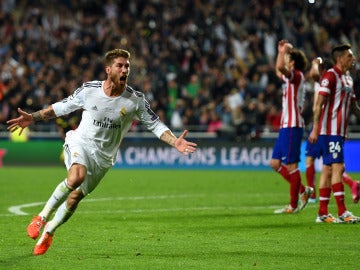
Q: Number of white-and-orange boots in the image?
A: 4